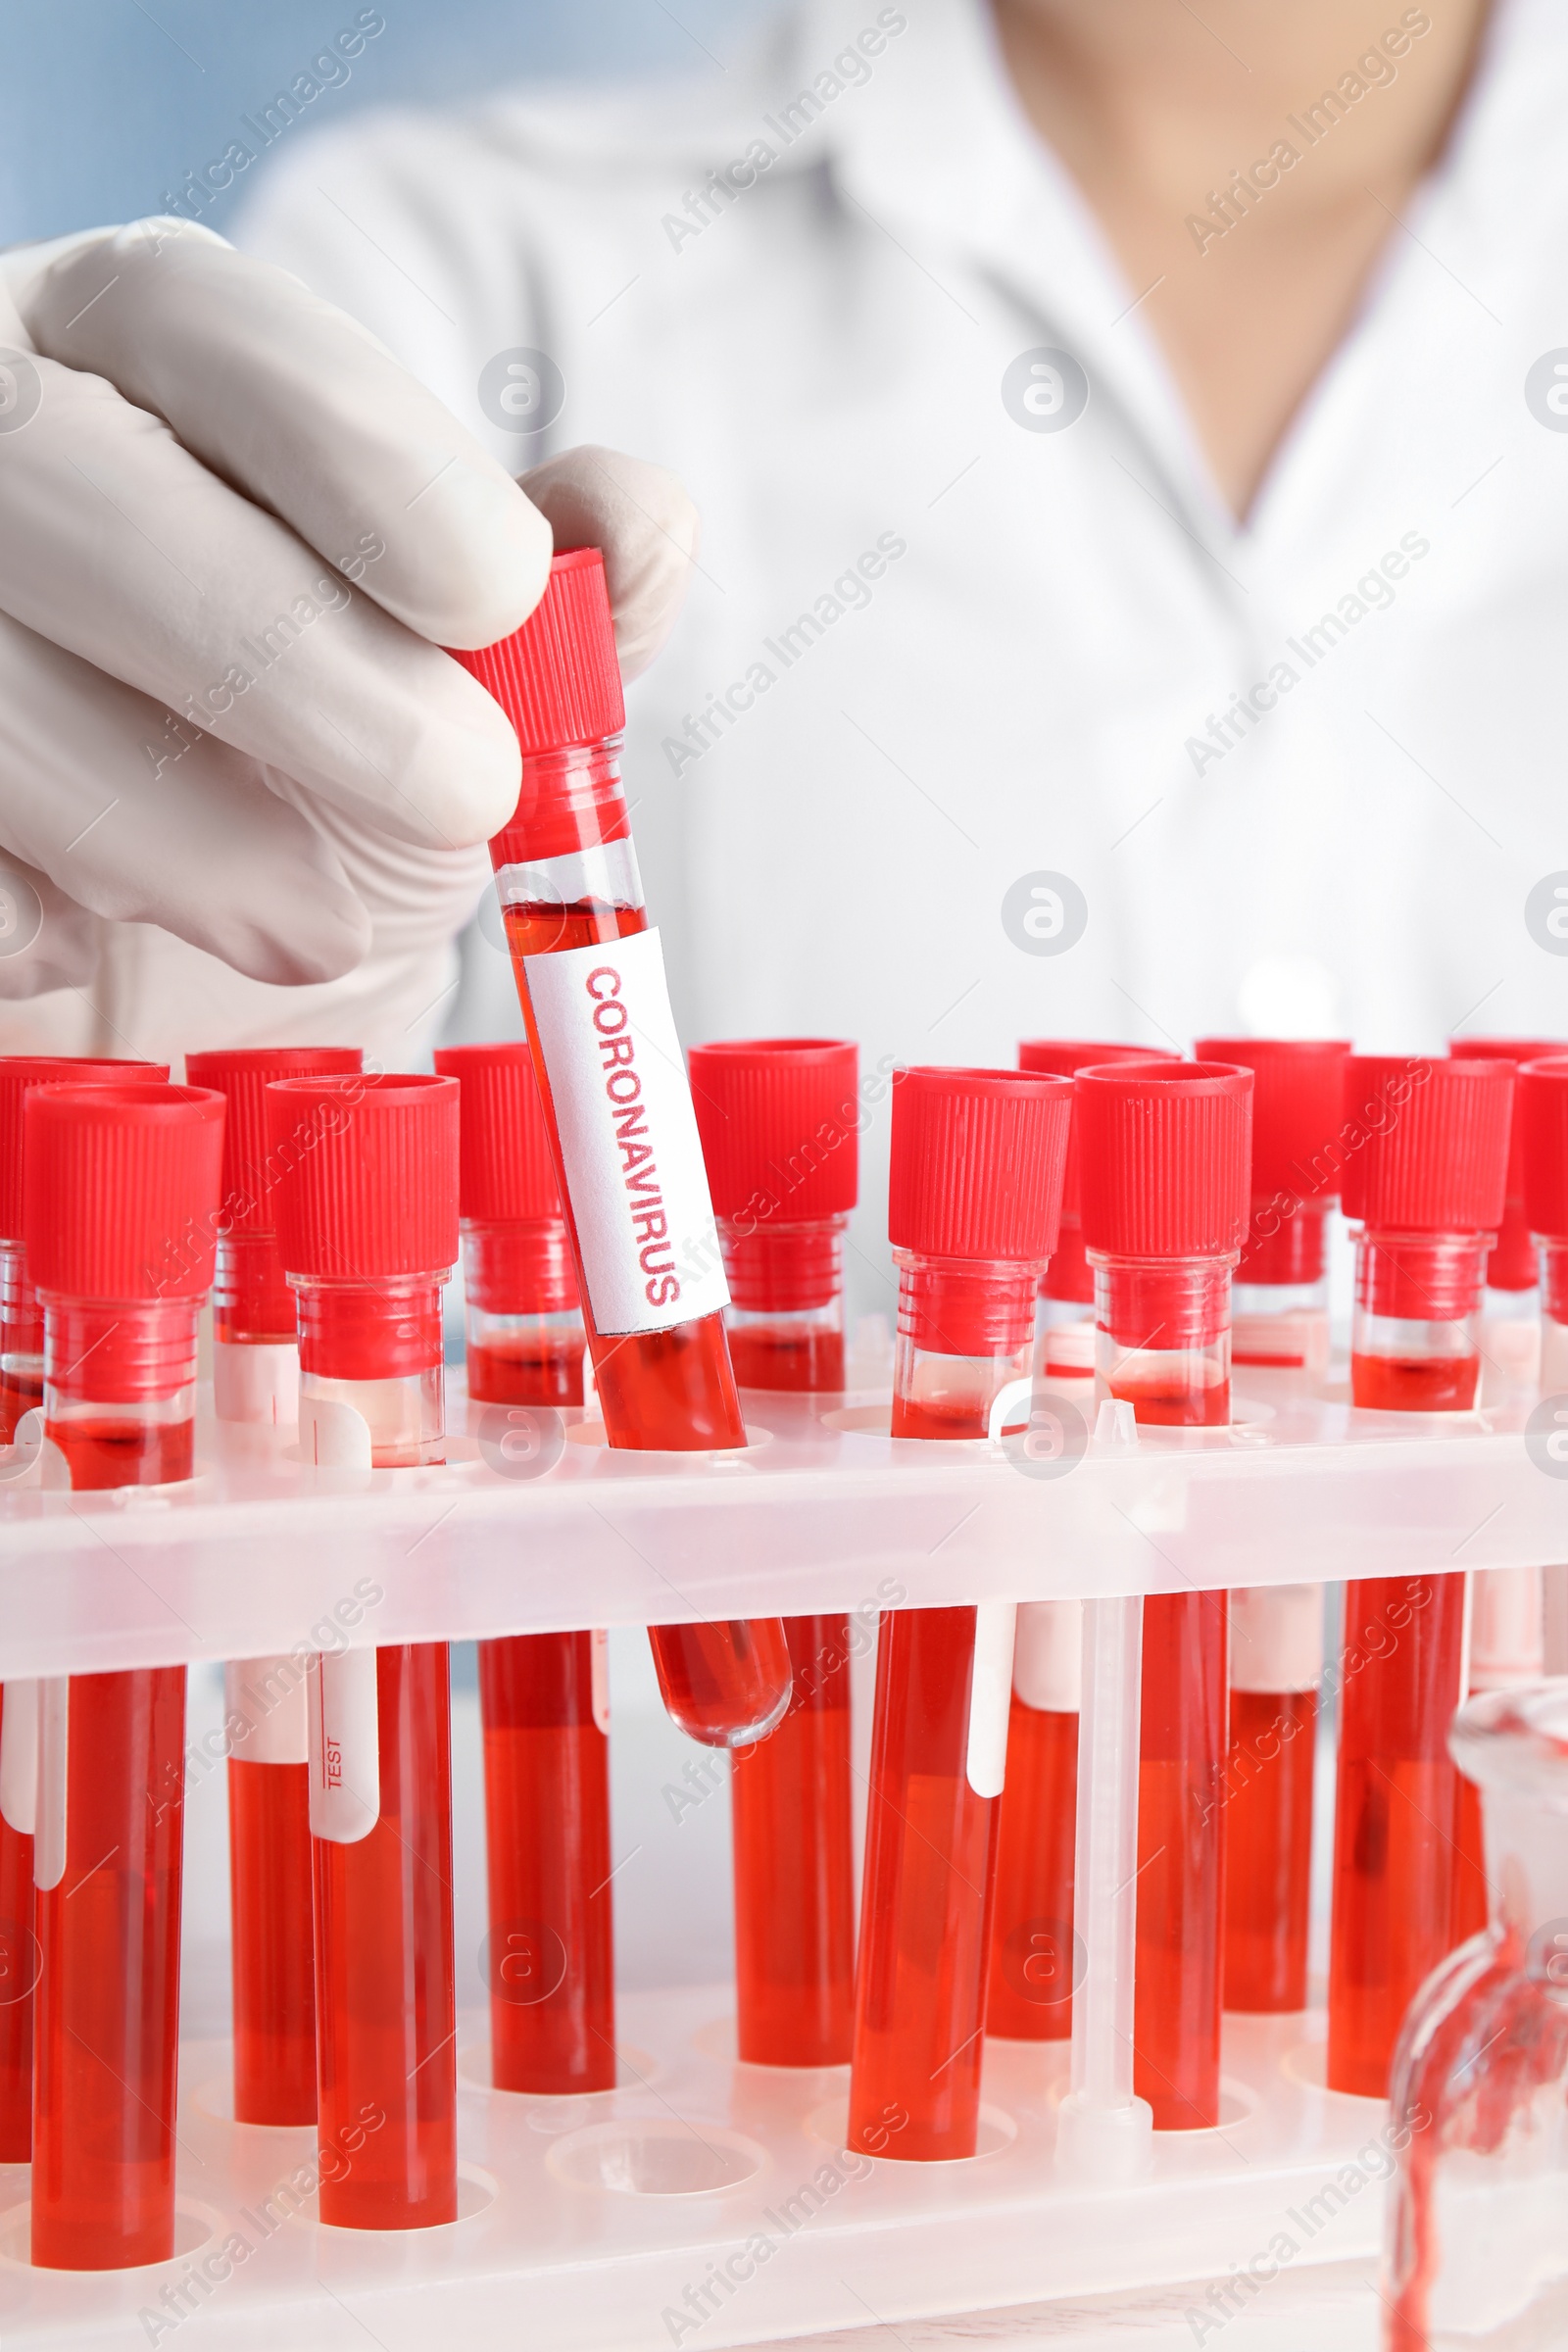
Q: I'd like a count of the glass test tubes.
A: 14